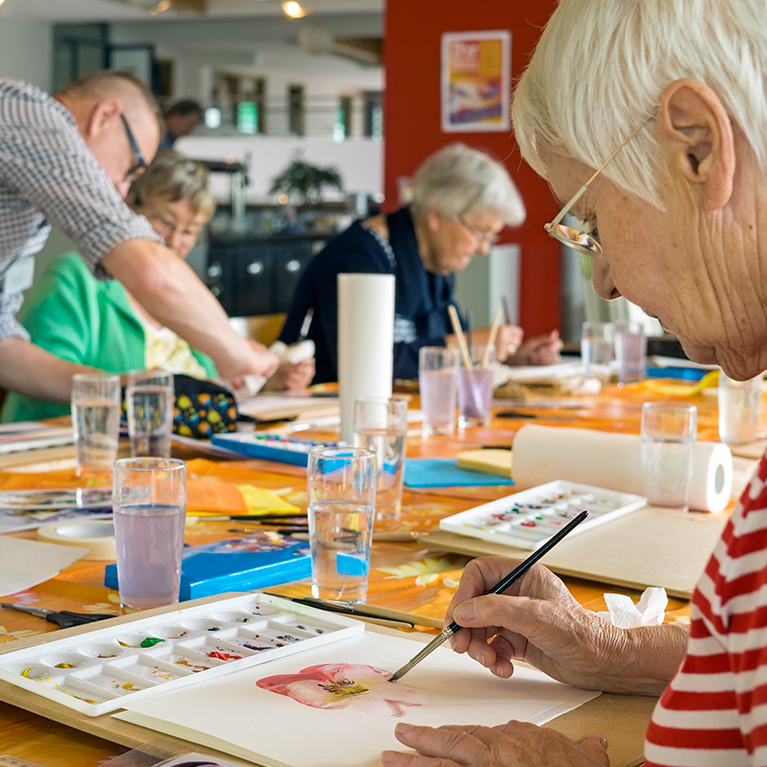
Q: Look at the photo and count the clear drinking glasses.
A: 11